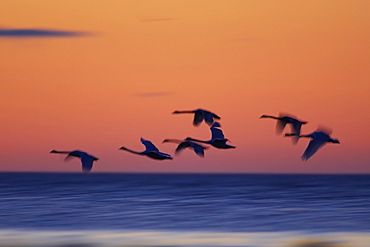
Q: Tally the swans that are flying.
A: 7